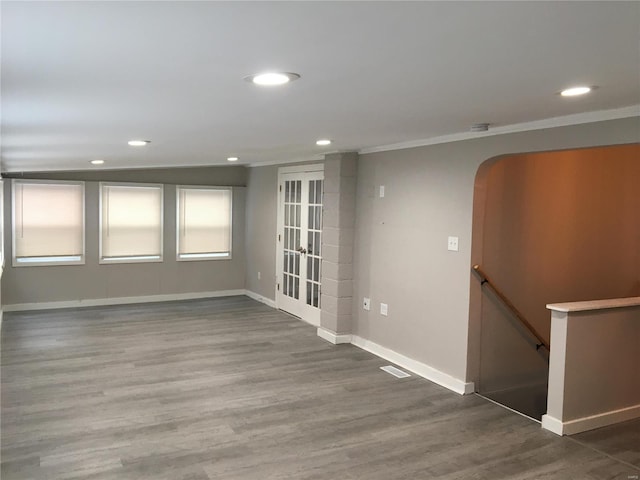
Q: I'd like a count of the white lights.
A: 6